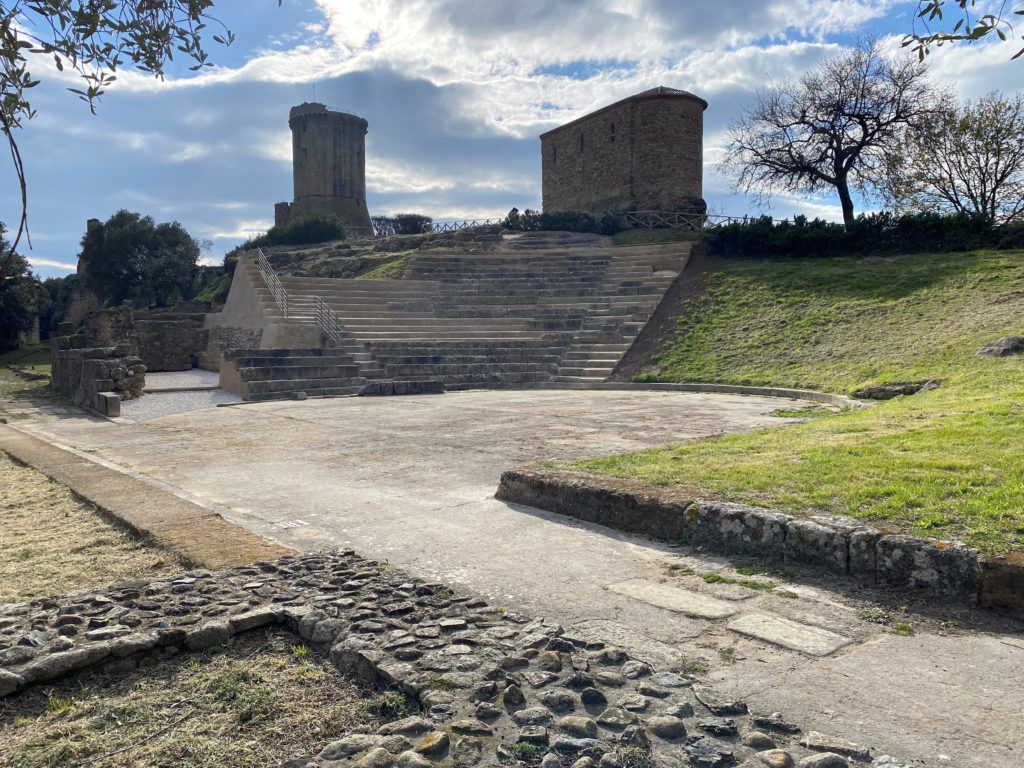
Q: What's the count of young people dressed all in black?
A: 0